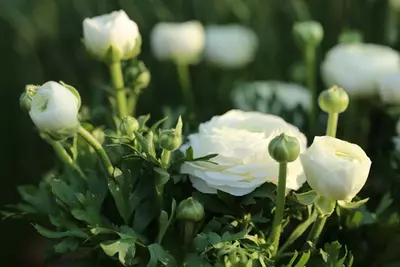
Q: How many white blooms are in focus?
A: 4